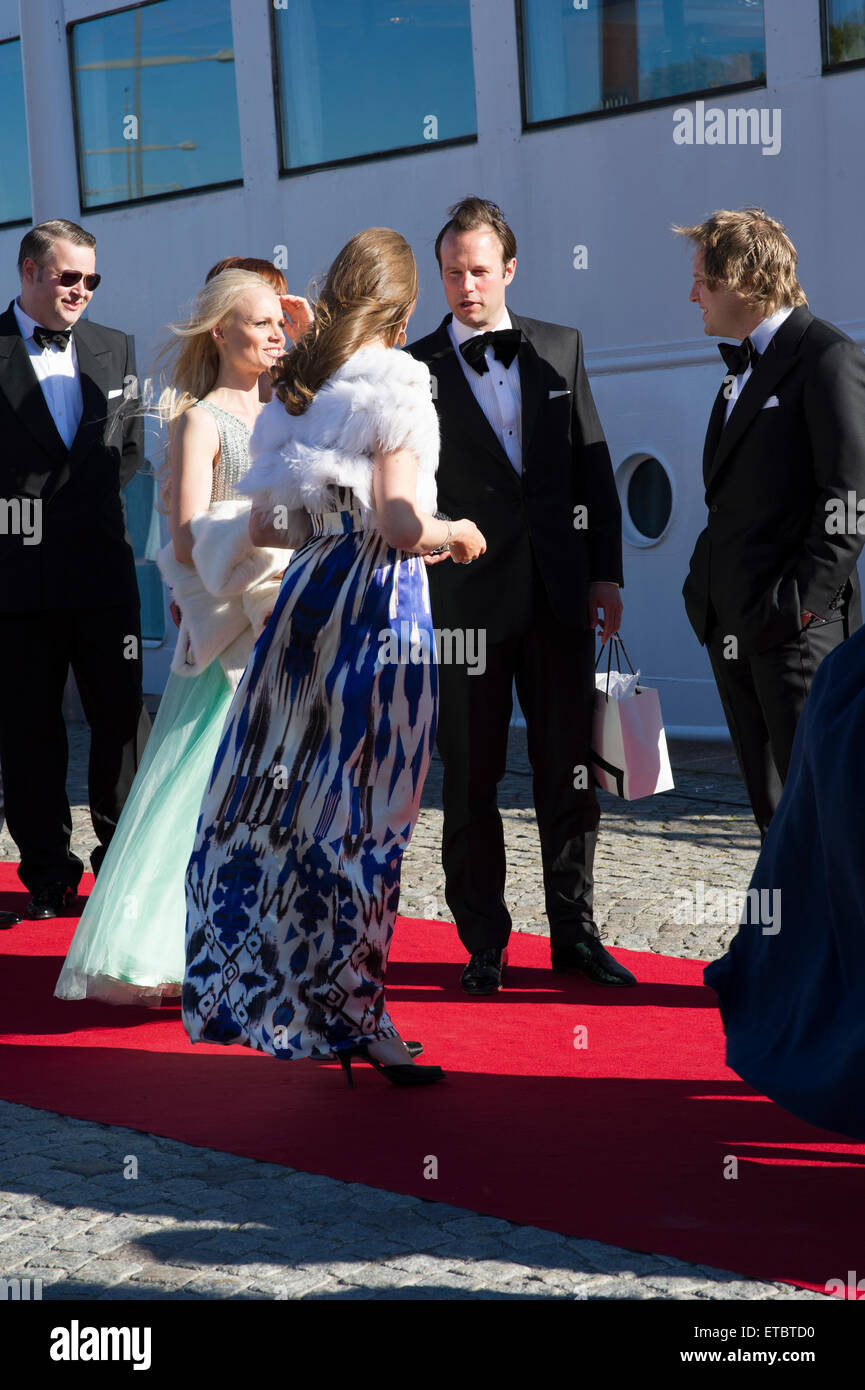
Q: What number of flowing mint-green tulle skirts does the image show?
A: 1